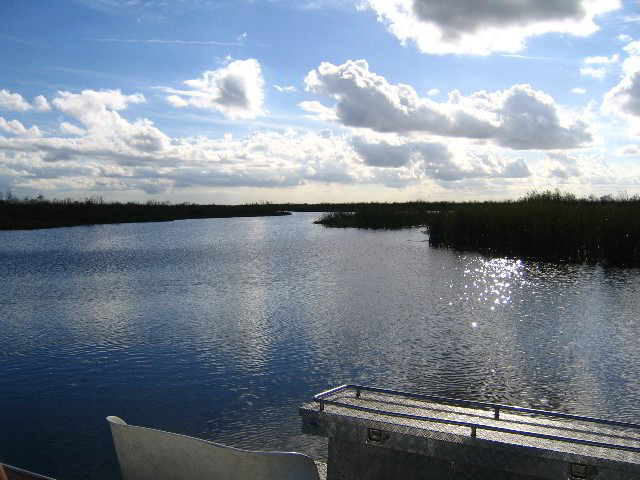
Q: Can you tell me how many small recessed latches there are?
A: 2